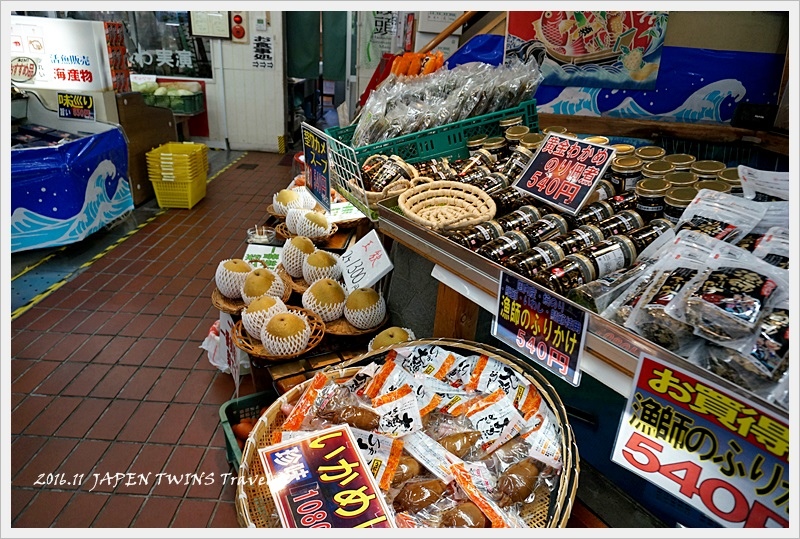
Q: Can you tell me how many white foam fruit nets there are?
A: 13